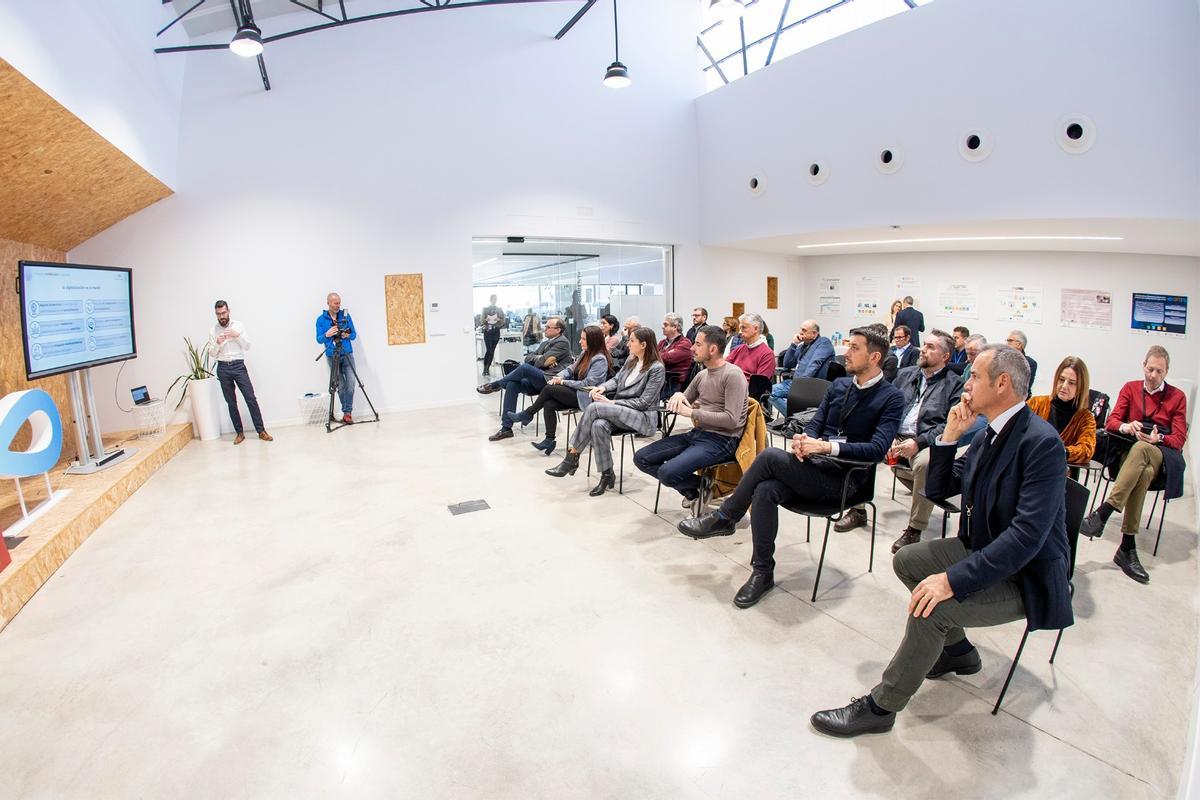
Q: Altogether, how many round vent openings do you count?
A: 5